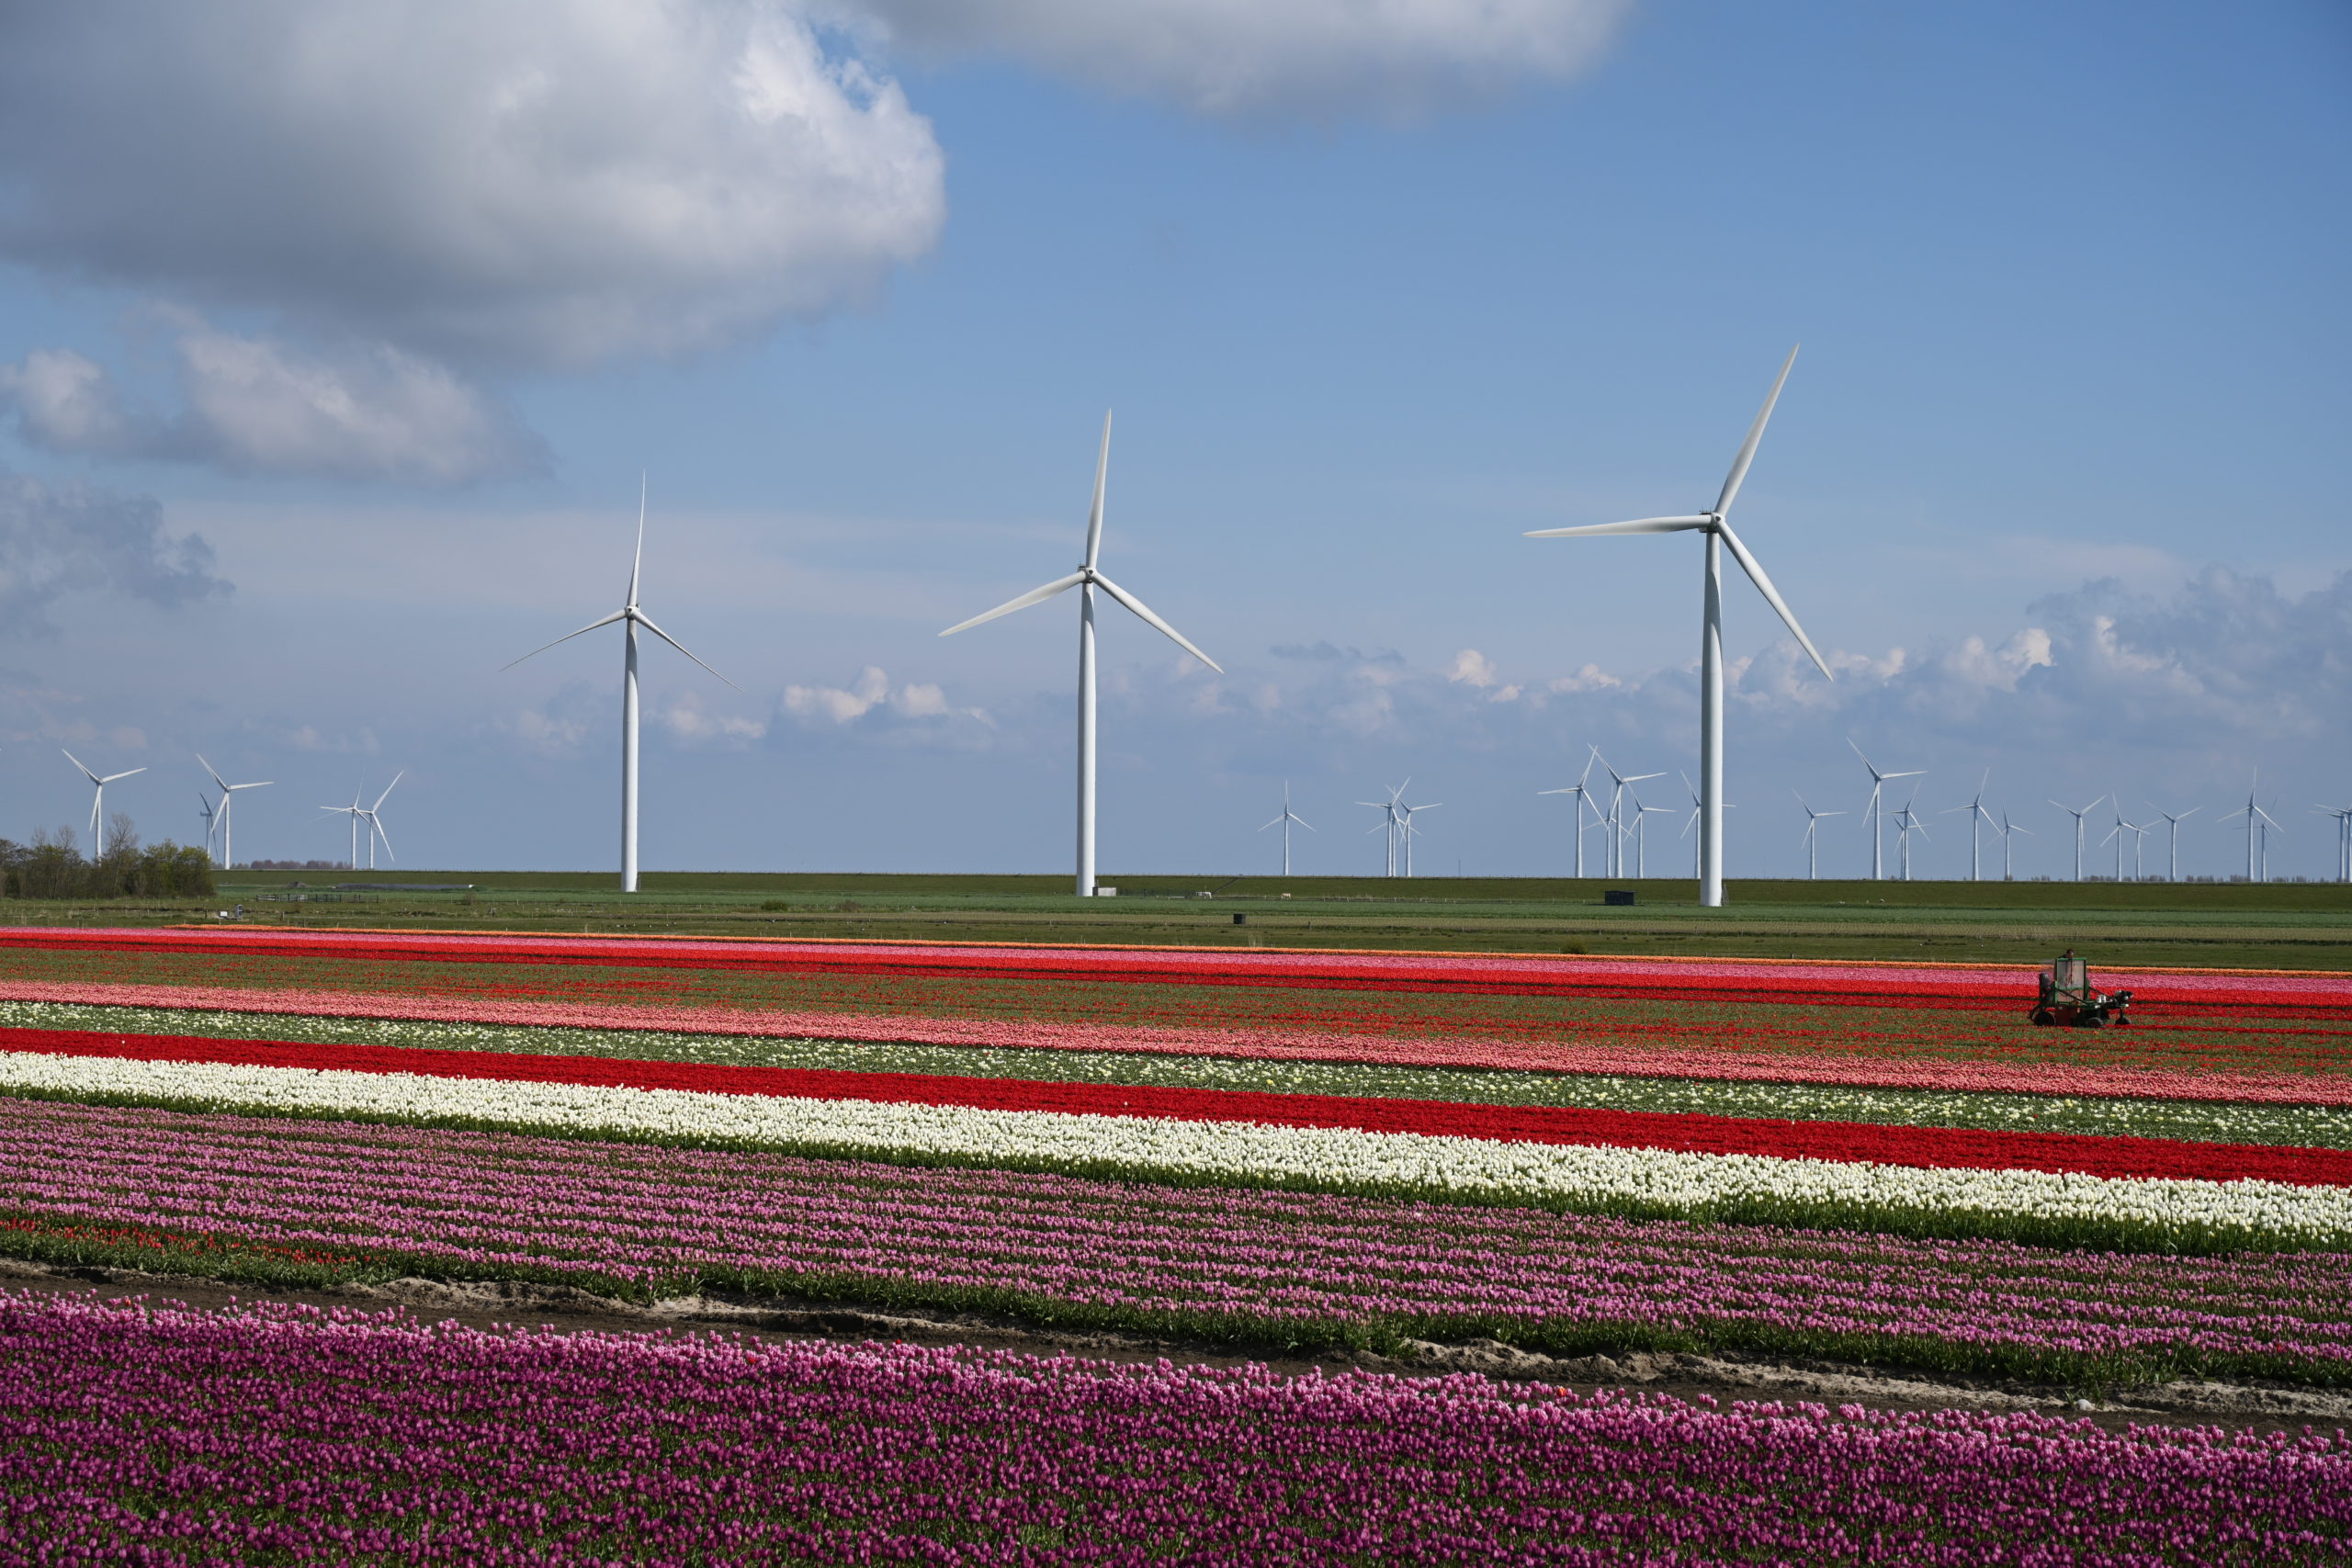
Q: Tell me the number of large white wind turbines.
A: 3